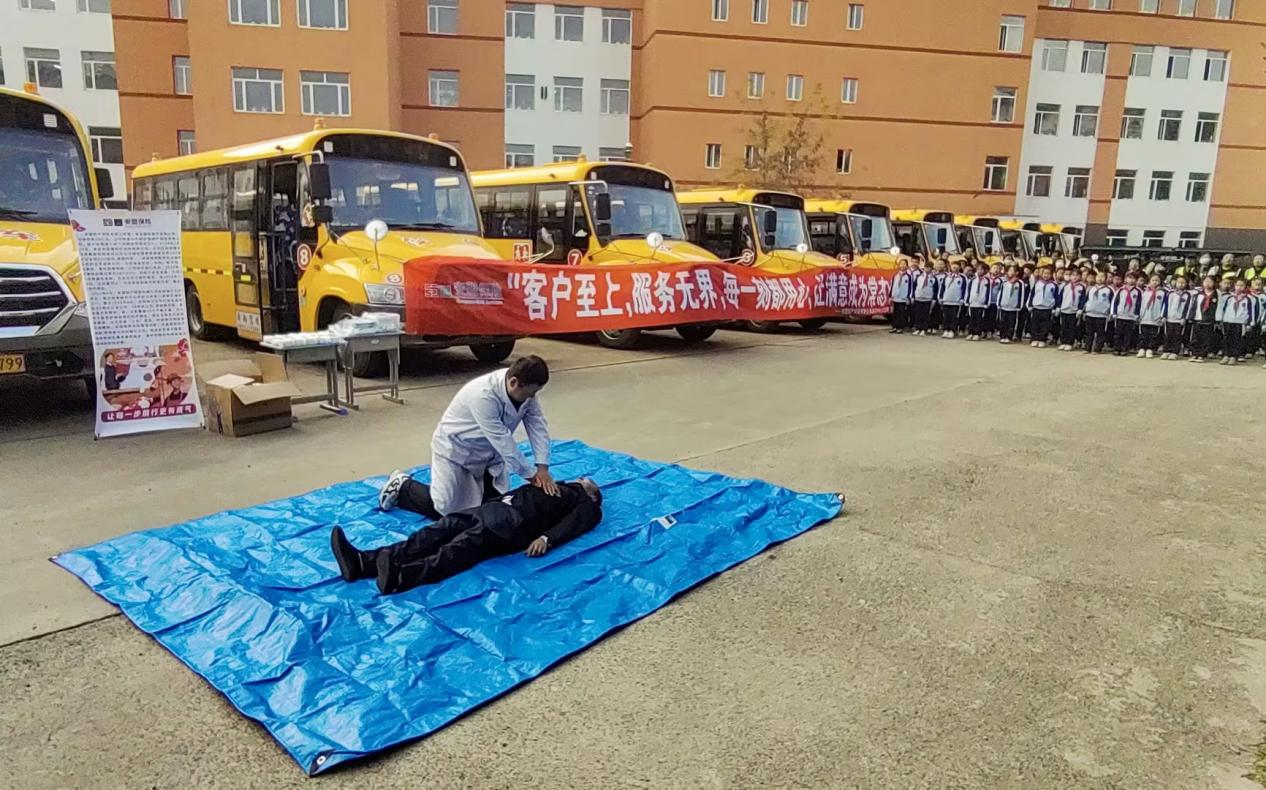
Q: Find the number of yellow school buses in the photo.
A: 9